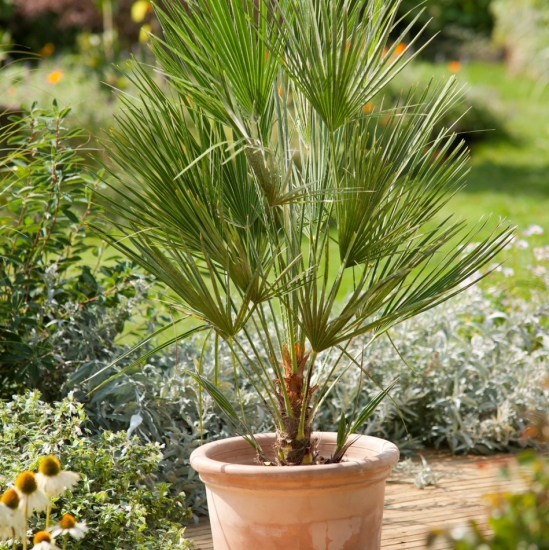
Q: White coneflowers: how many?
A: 5